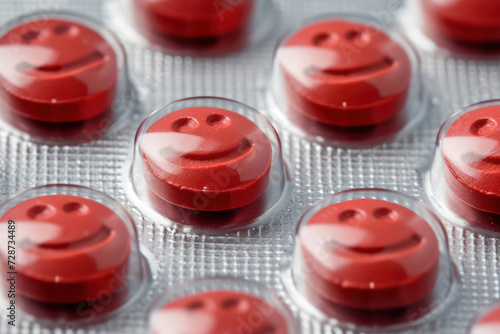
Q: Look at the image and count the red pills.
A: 10